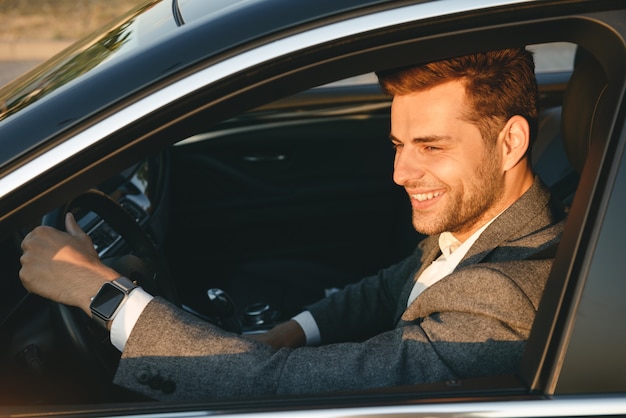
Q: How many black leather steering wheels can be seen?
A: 1